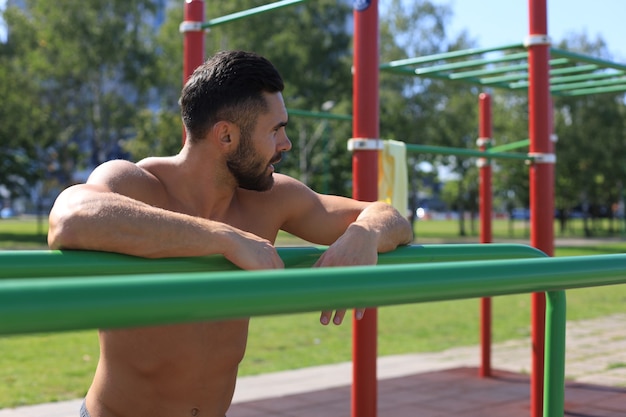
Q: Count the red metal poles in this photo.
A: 4